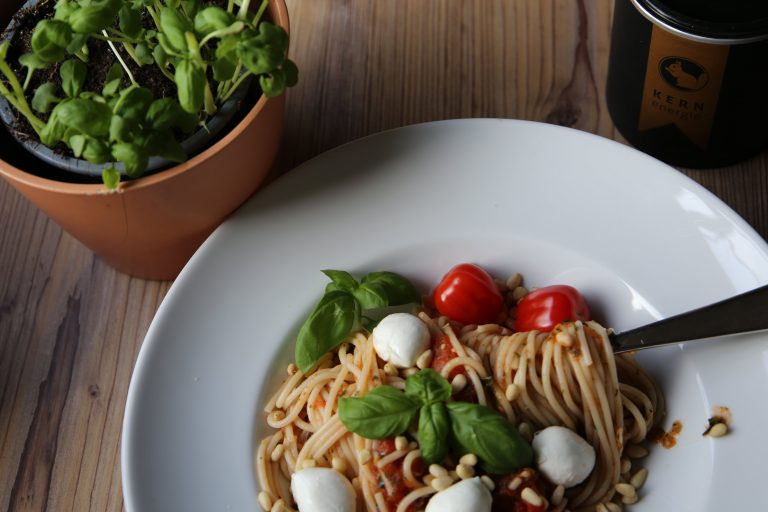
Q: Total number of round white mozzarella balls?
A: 4